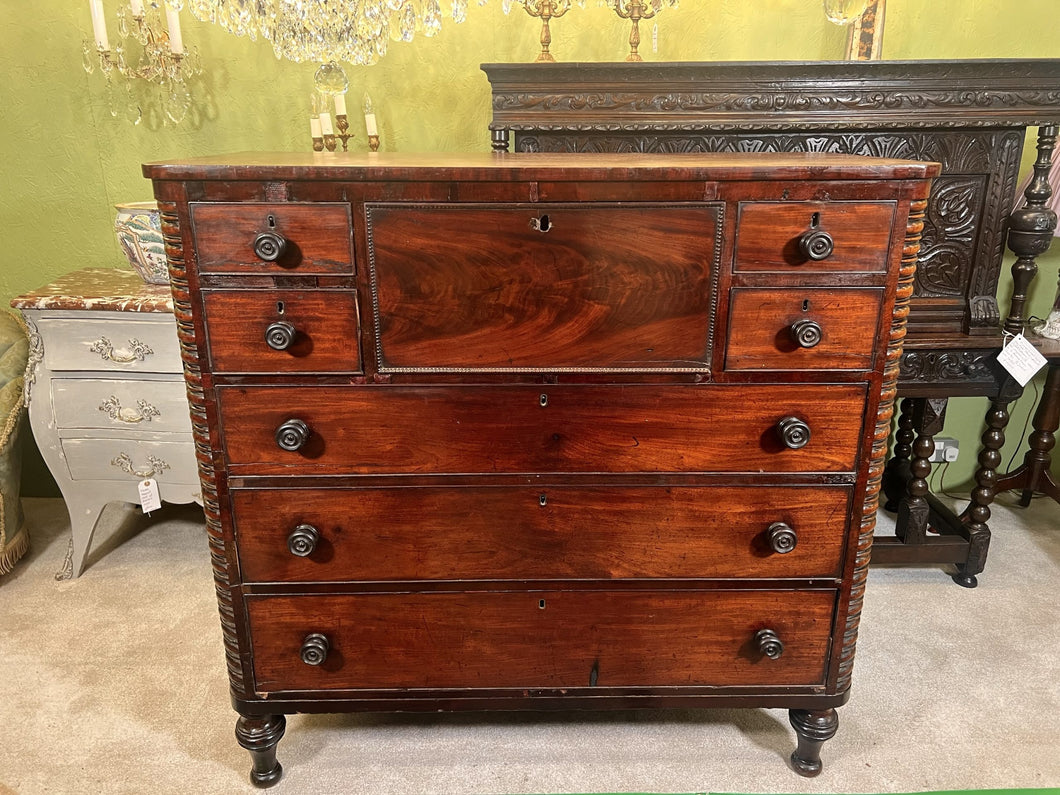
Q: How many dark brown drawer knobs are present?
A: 10